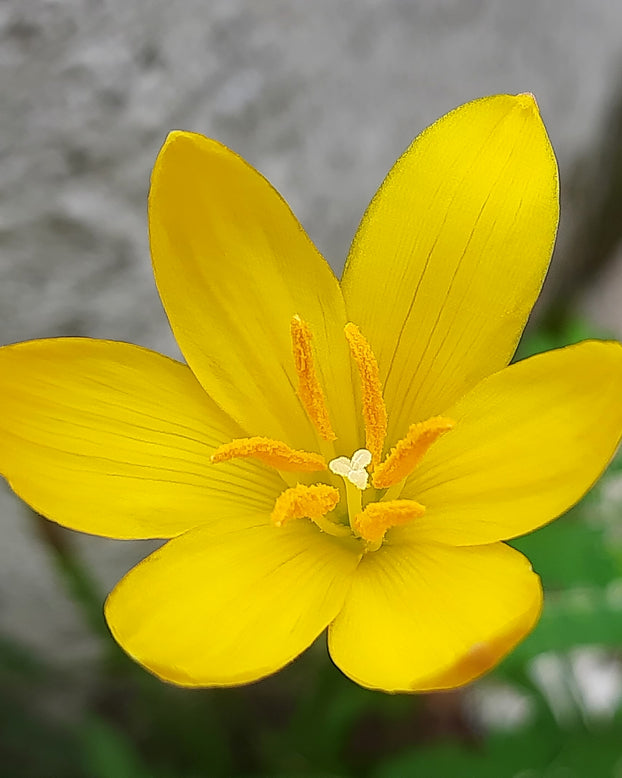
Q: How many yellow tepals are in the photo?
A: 6